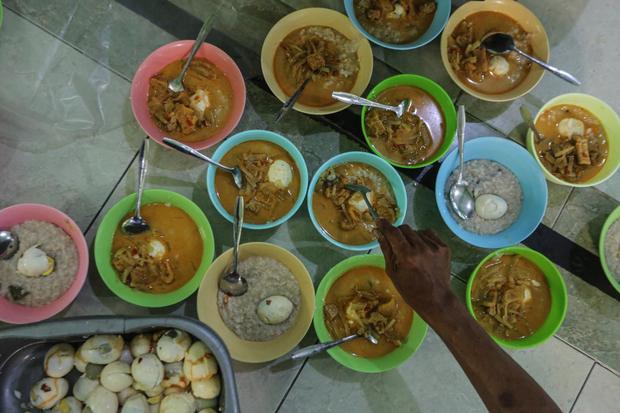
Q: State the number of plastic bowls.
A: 15